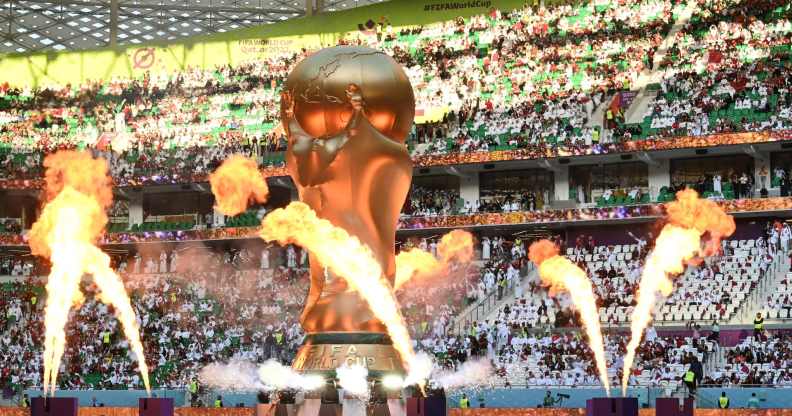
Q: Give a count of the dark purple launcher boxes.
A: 5